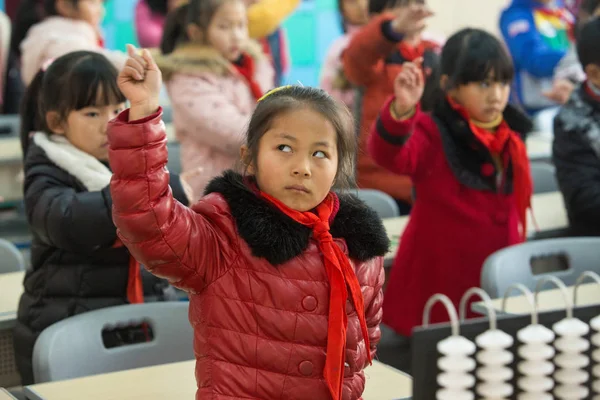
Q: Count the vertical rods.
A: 5